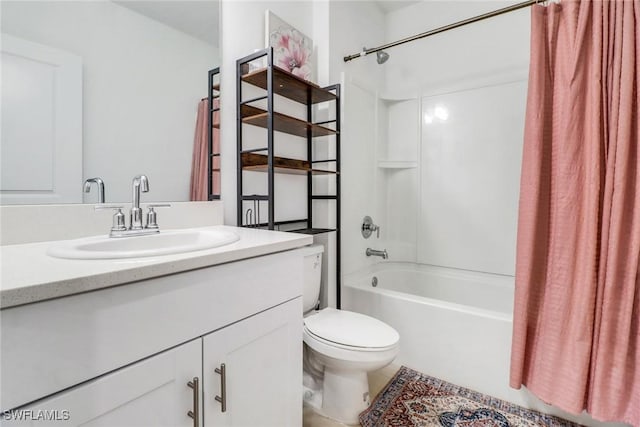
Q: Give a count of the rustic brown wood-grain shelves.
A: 3